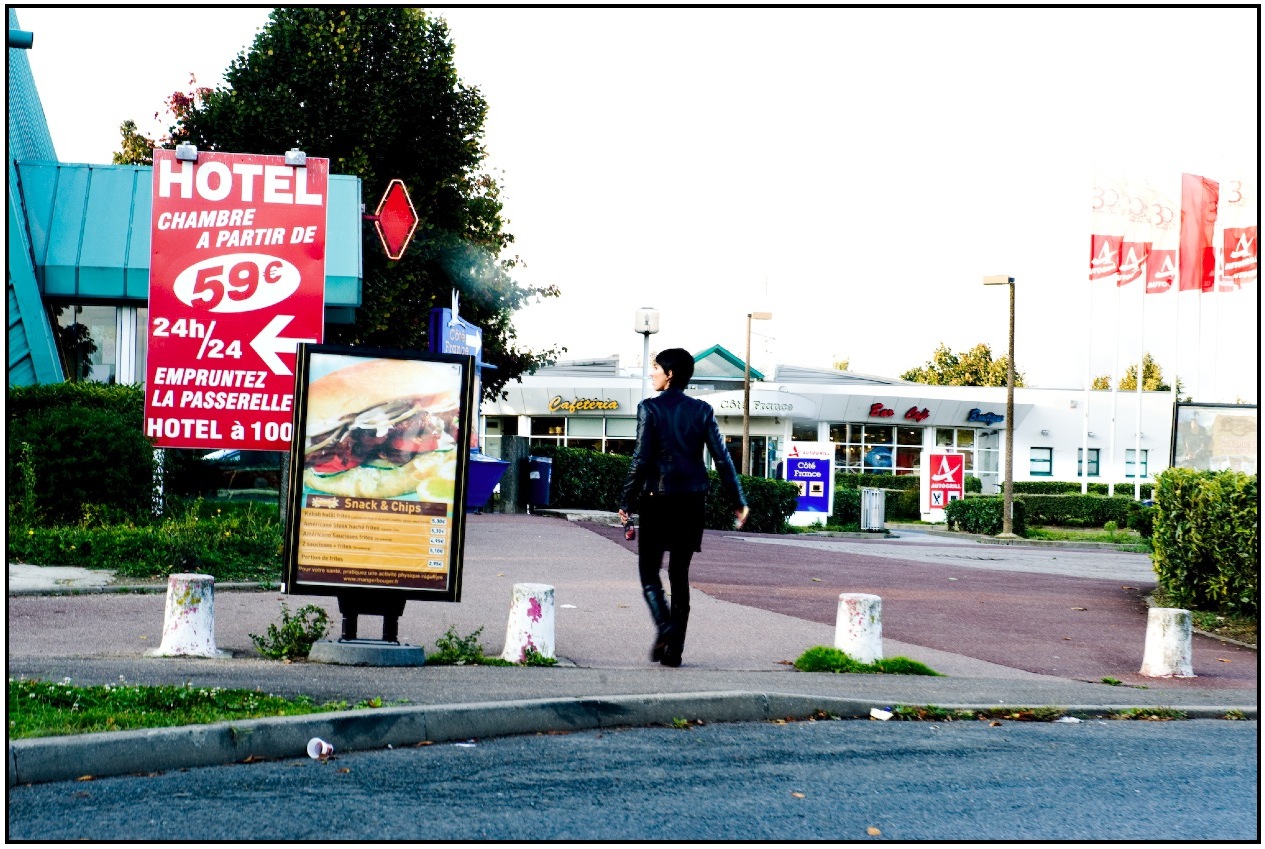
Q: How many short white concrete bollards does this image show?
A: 4